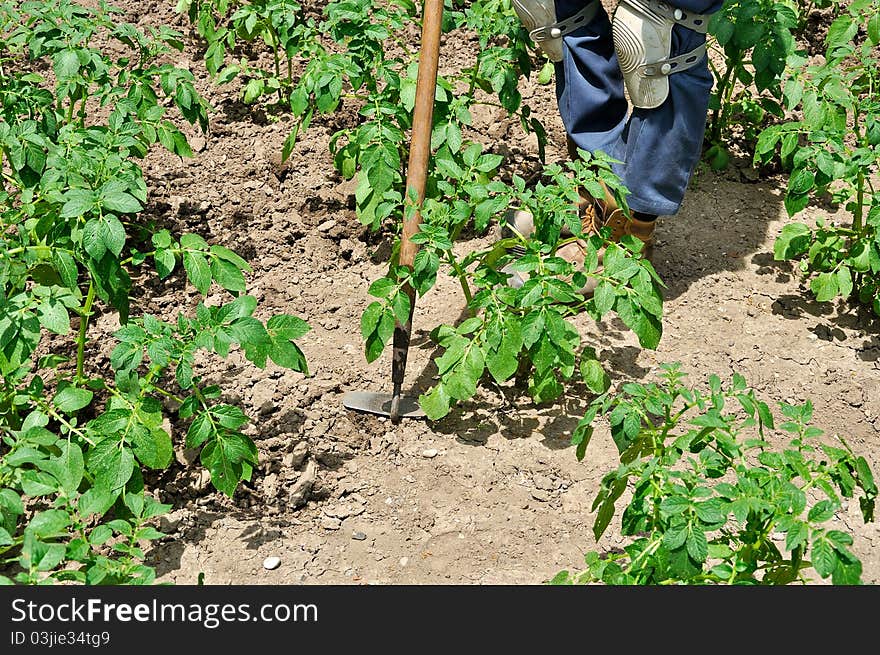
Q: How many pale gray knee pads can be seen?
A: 2